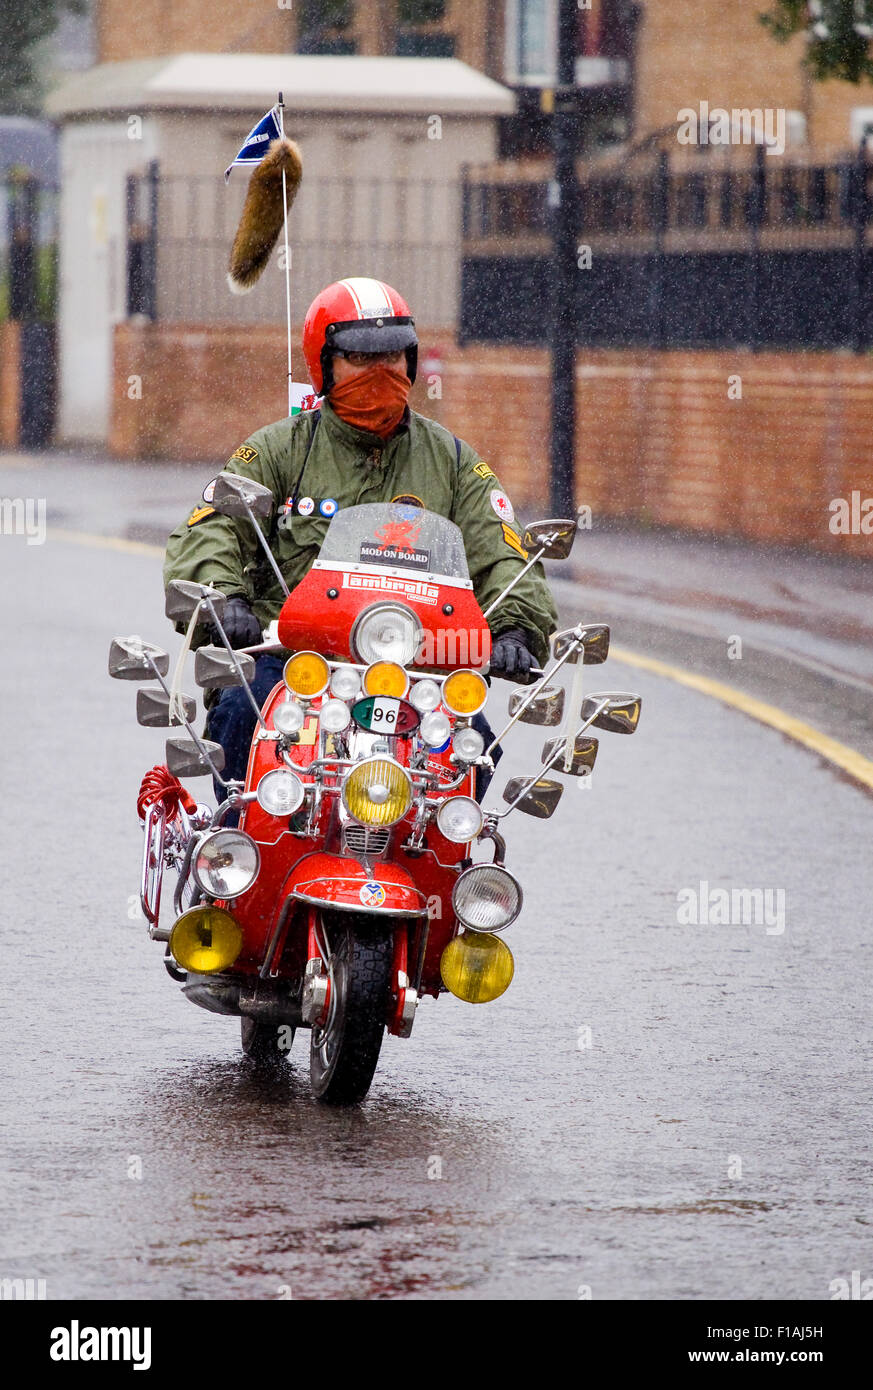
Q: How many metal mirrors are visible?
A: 12